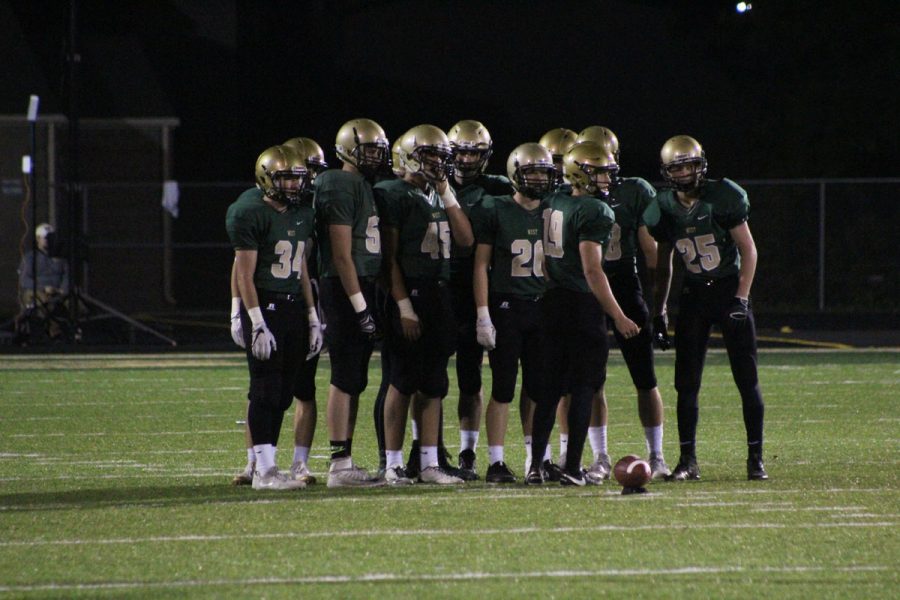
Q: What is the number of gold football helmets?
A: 11